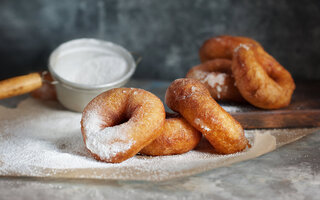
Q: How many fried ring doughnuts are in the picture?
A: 6